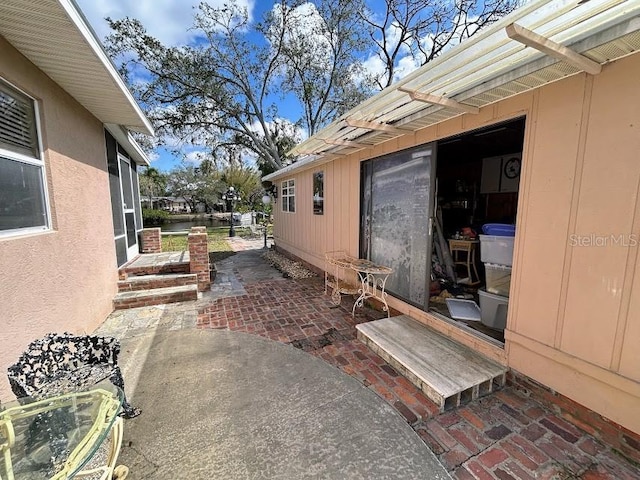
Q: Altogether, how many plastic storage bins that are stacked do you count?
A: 3